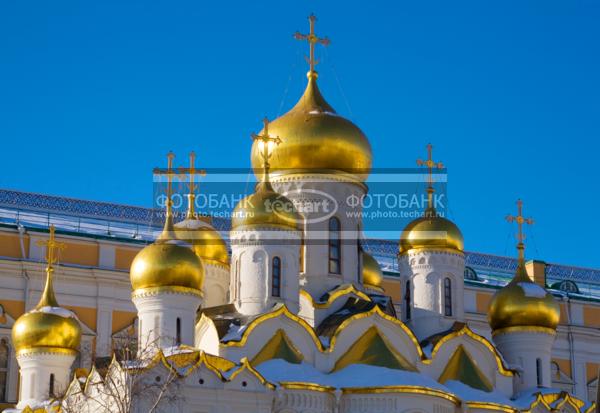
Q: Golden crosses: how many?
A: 7